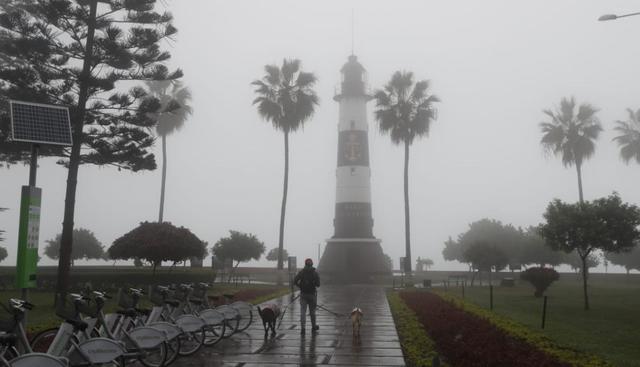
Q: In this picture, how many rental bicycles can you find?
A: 8